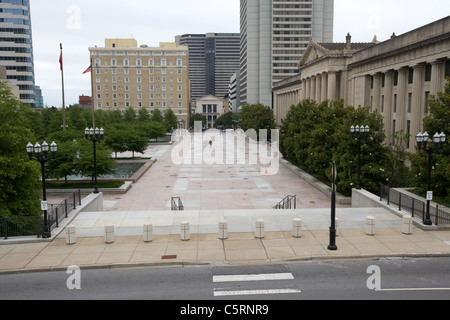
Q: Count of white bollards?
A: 10